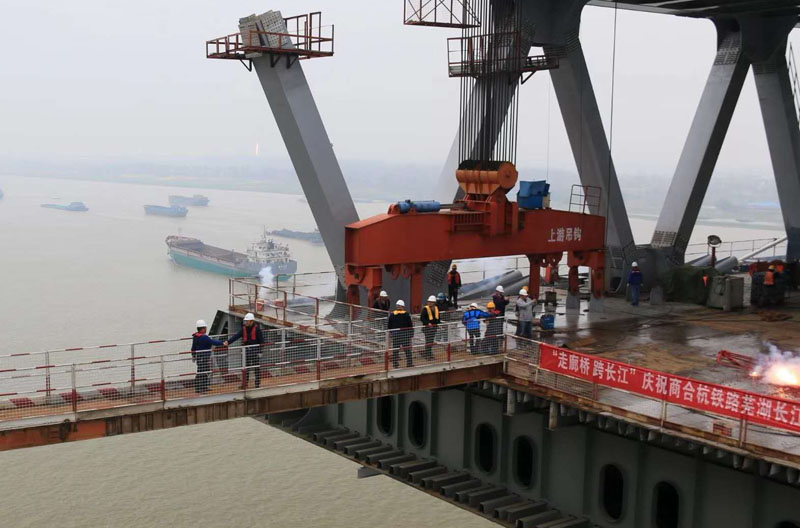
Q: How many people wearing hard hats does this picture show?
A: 14